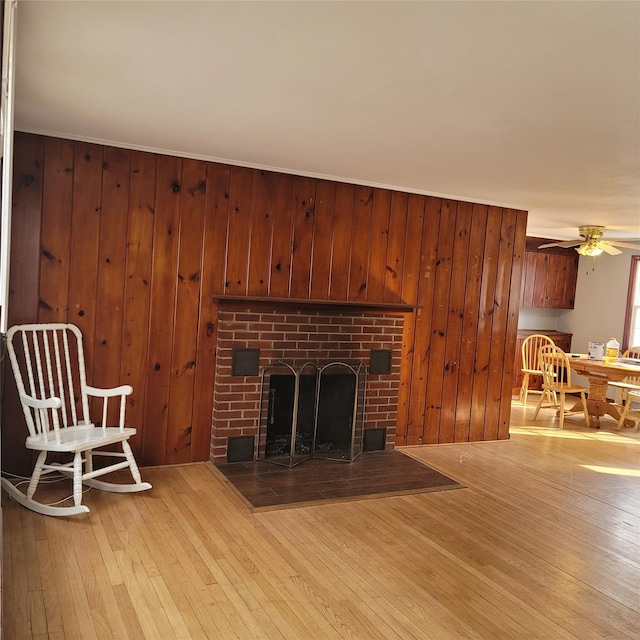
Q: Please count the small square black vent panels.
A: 4